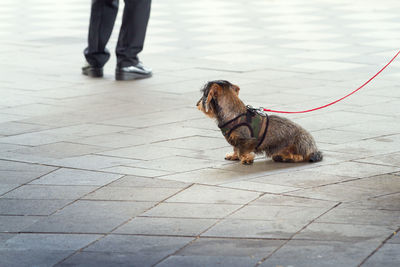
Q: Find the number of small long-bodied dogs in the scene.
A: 1